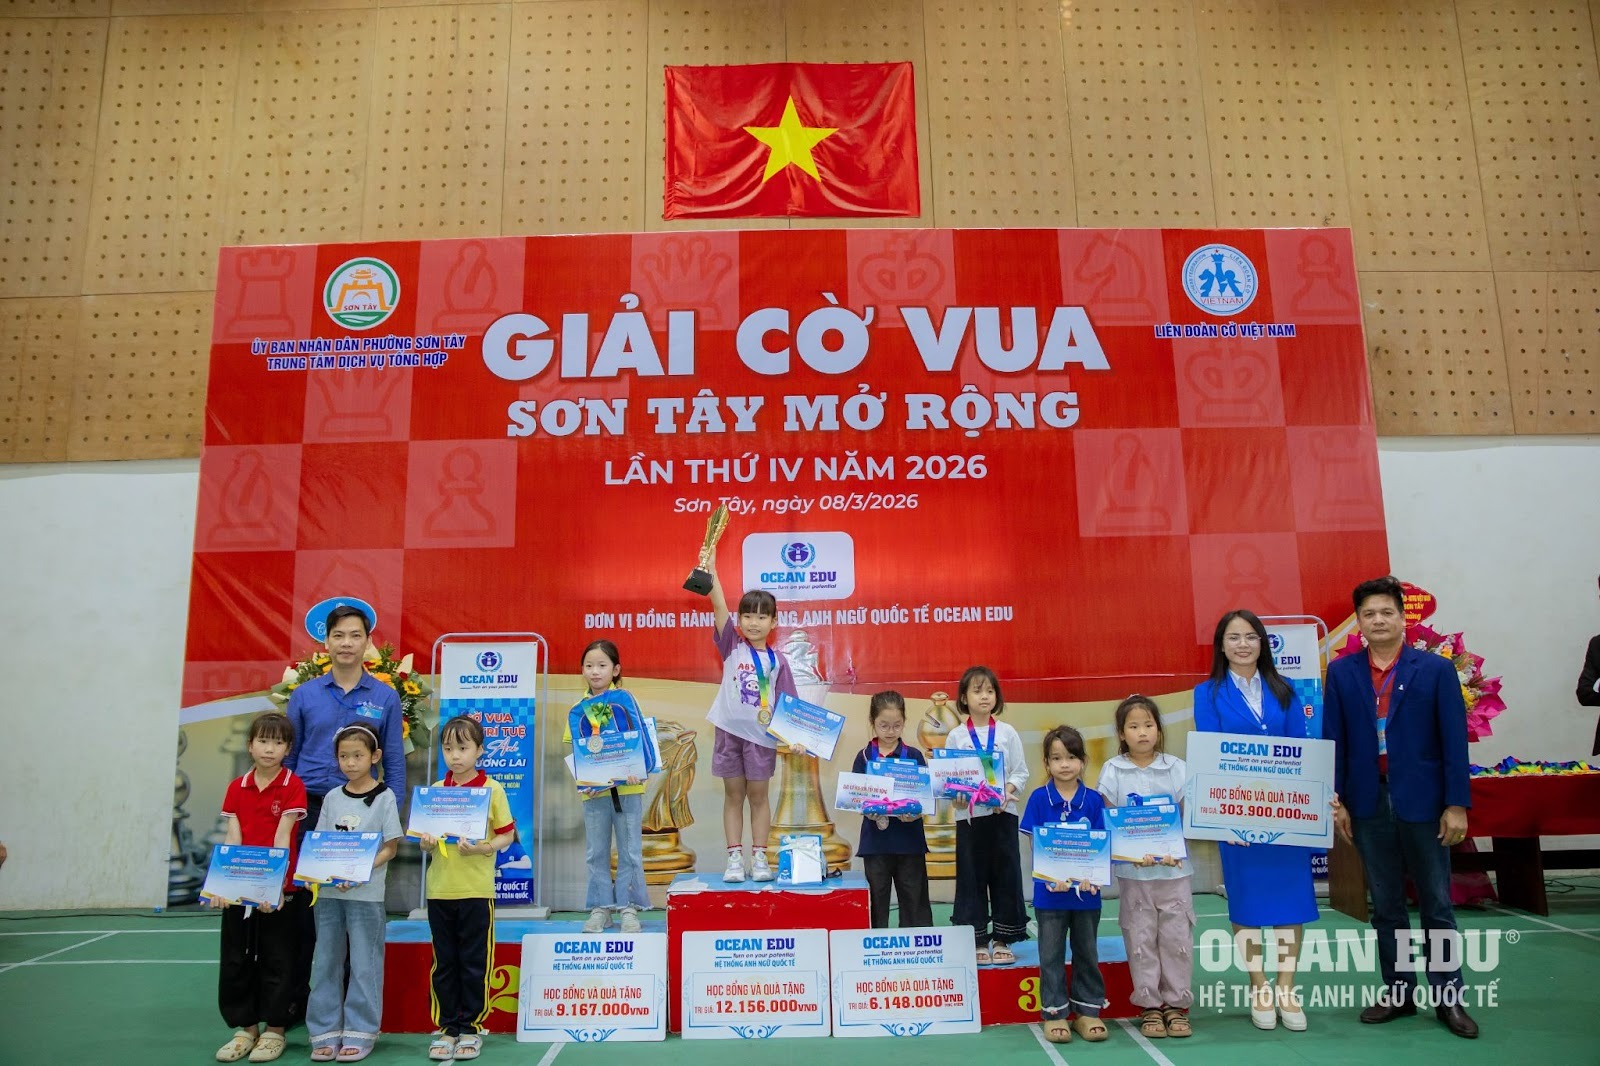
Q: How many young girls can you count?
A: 9